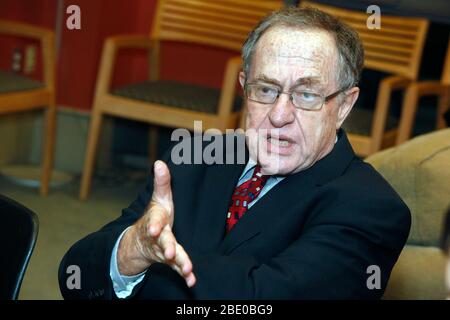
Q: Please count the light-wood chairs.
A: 4